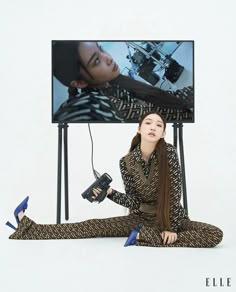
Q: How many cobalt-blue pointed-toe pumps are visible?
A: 2